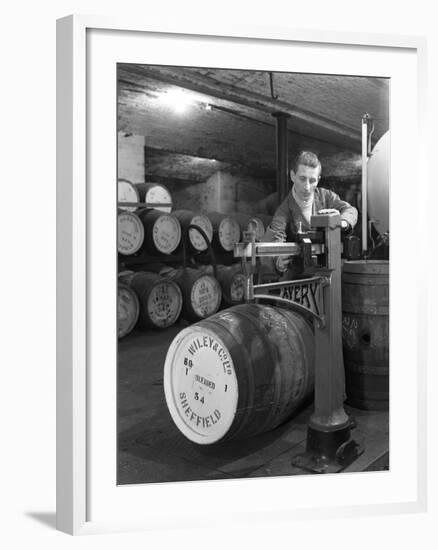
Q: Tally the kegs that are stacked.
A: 11